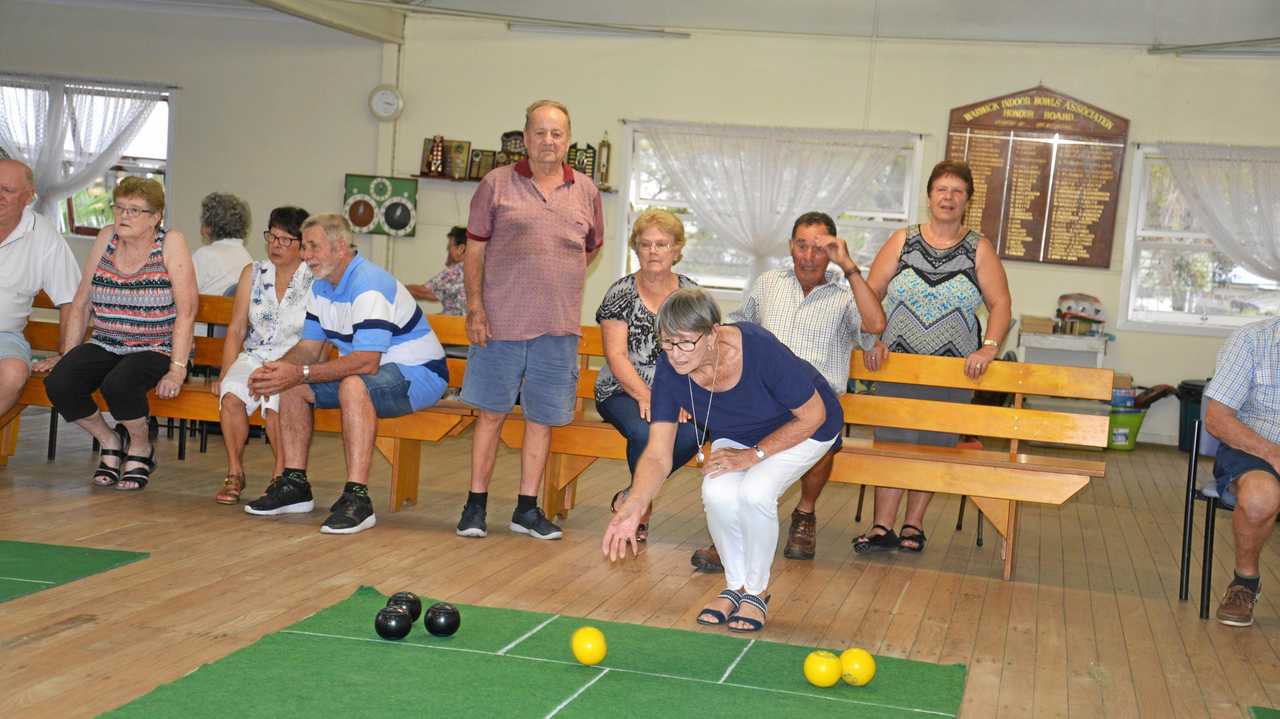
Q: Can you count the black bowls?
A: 3